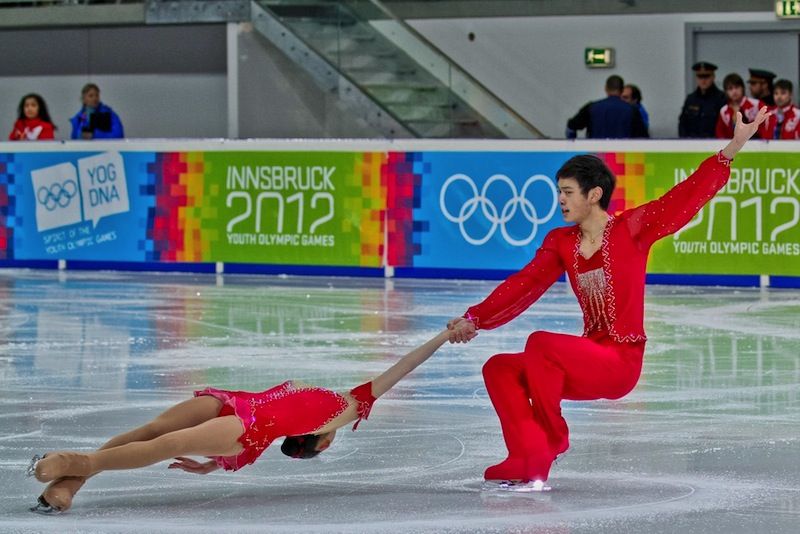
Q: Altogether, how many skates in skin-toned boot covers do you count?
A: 2